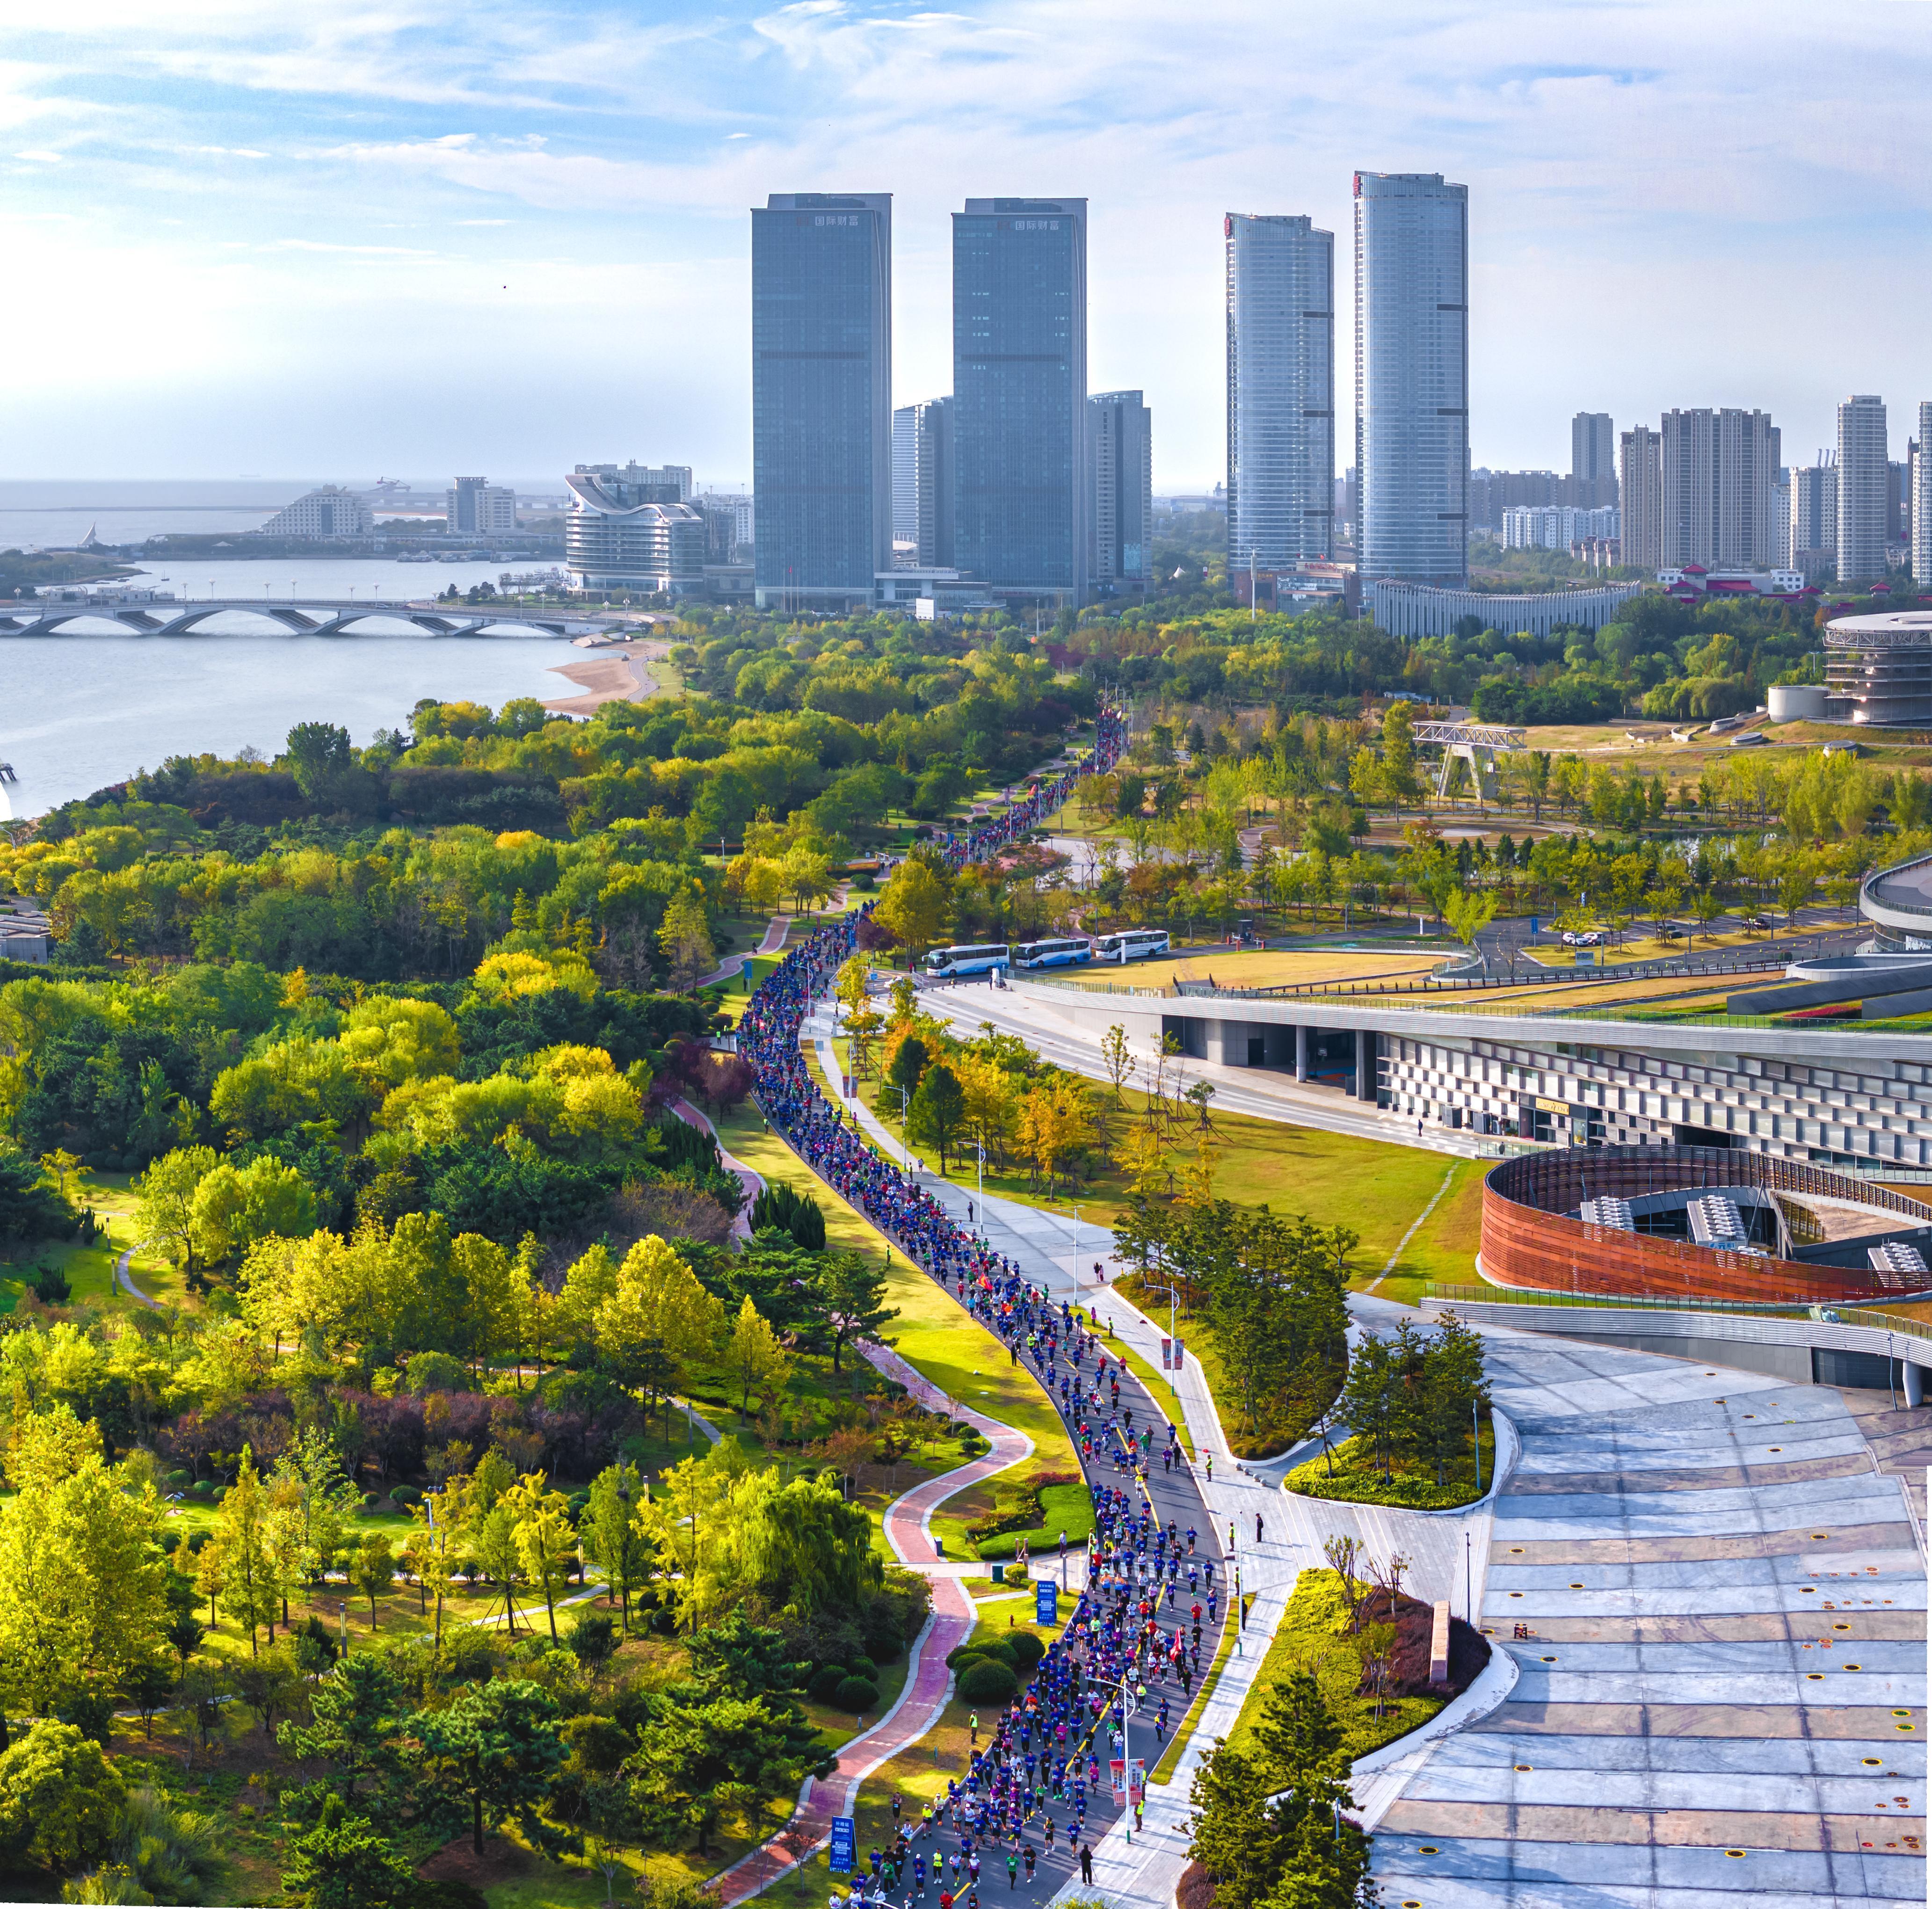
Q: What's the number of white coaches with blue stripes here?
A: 3